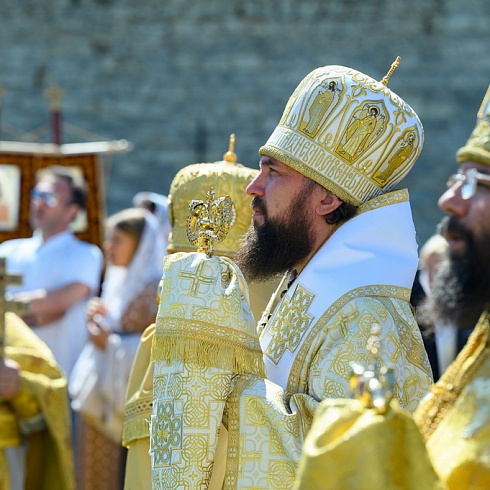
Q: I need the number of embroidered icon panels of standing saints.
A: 3